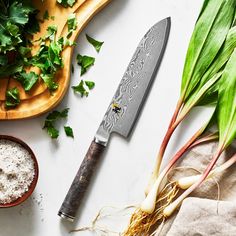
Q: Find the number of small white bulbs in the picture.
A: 3